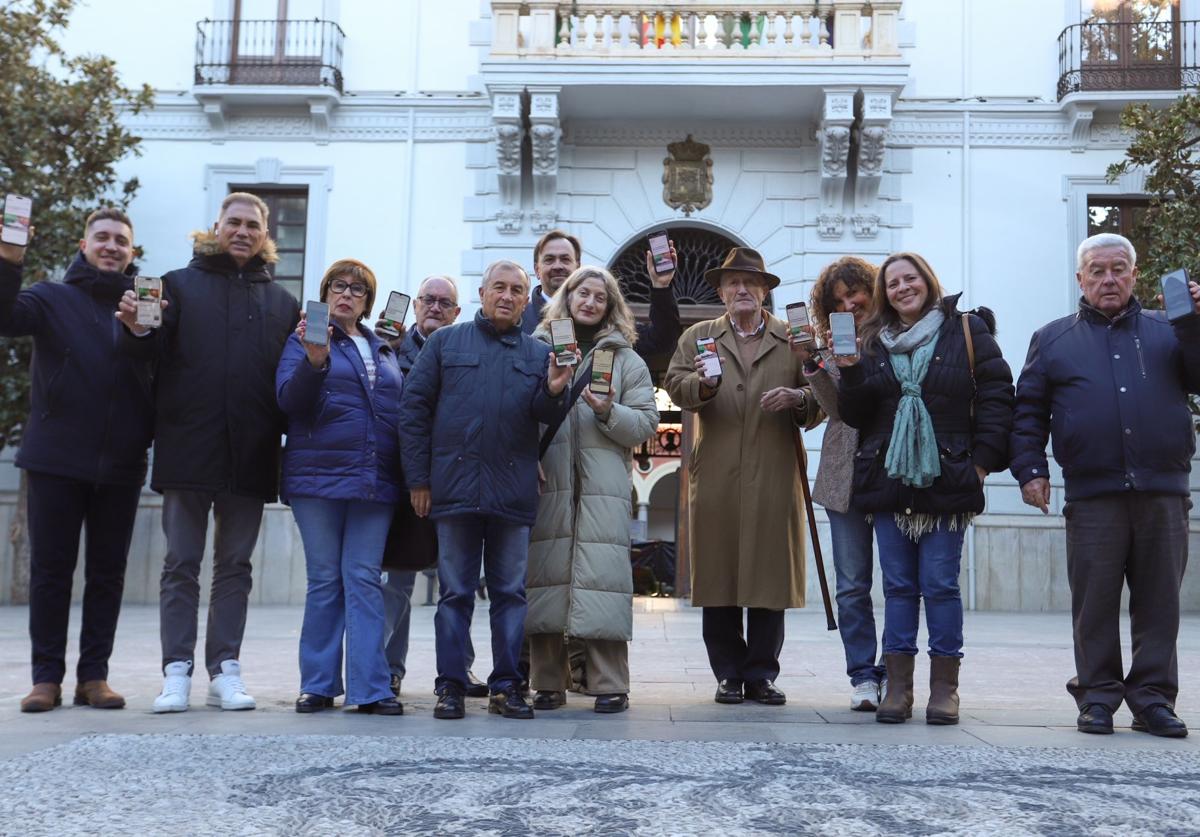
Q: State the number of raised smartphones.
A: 11